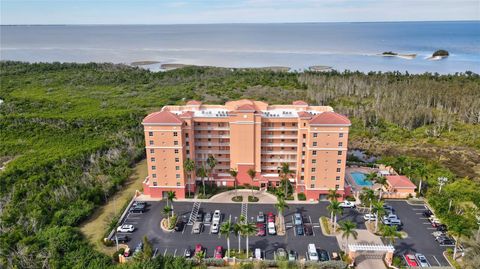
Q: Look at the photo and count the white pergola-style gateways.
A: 1